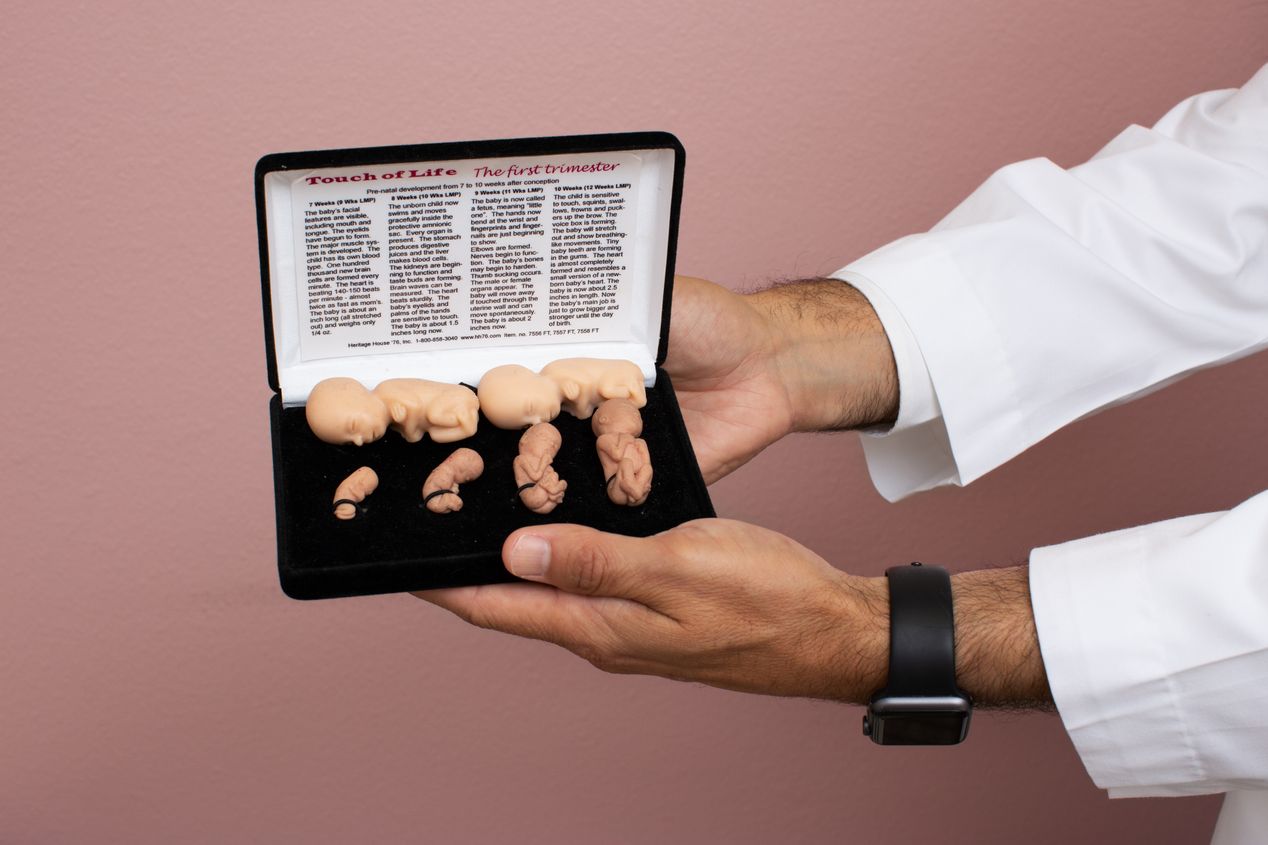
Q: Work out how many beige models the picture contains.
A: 2